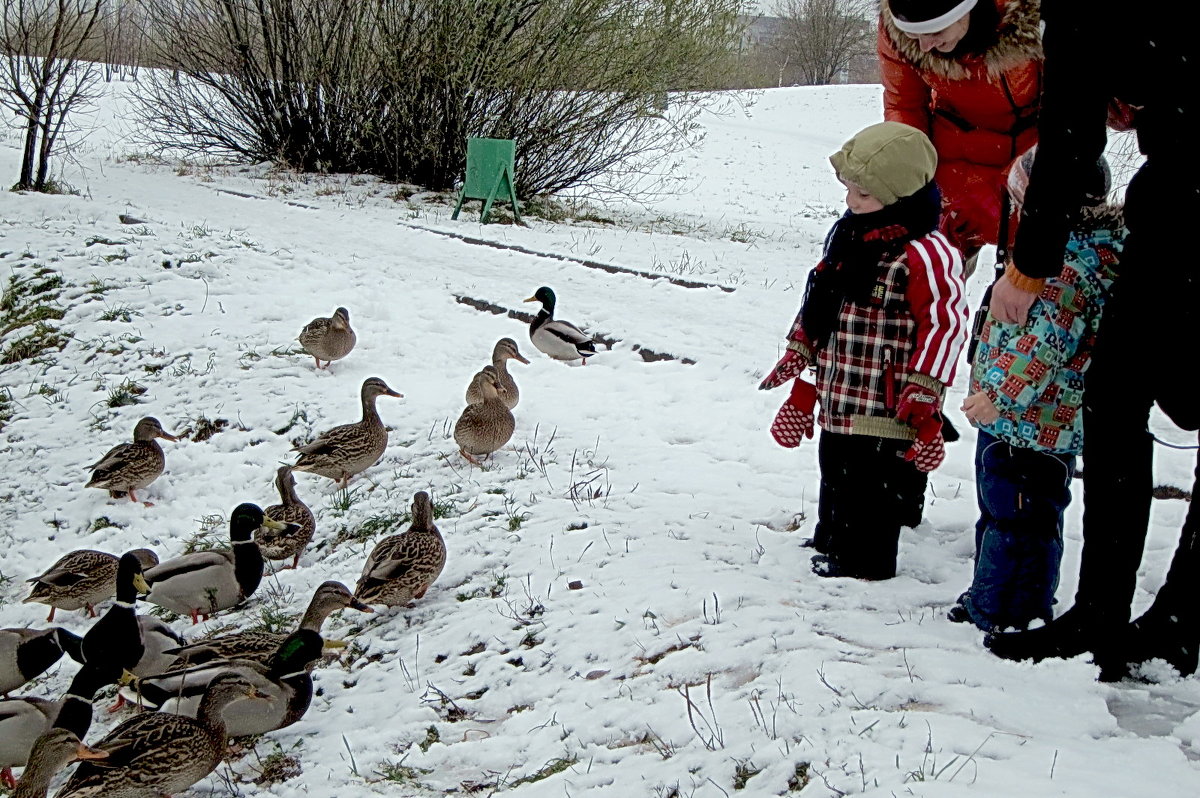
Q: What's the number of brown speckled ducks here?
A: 11